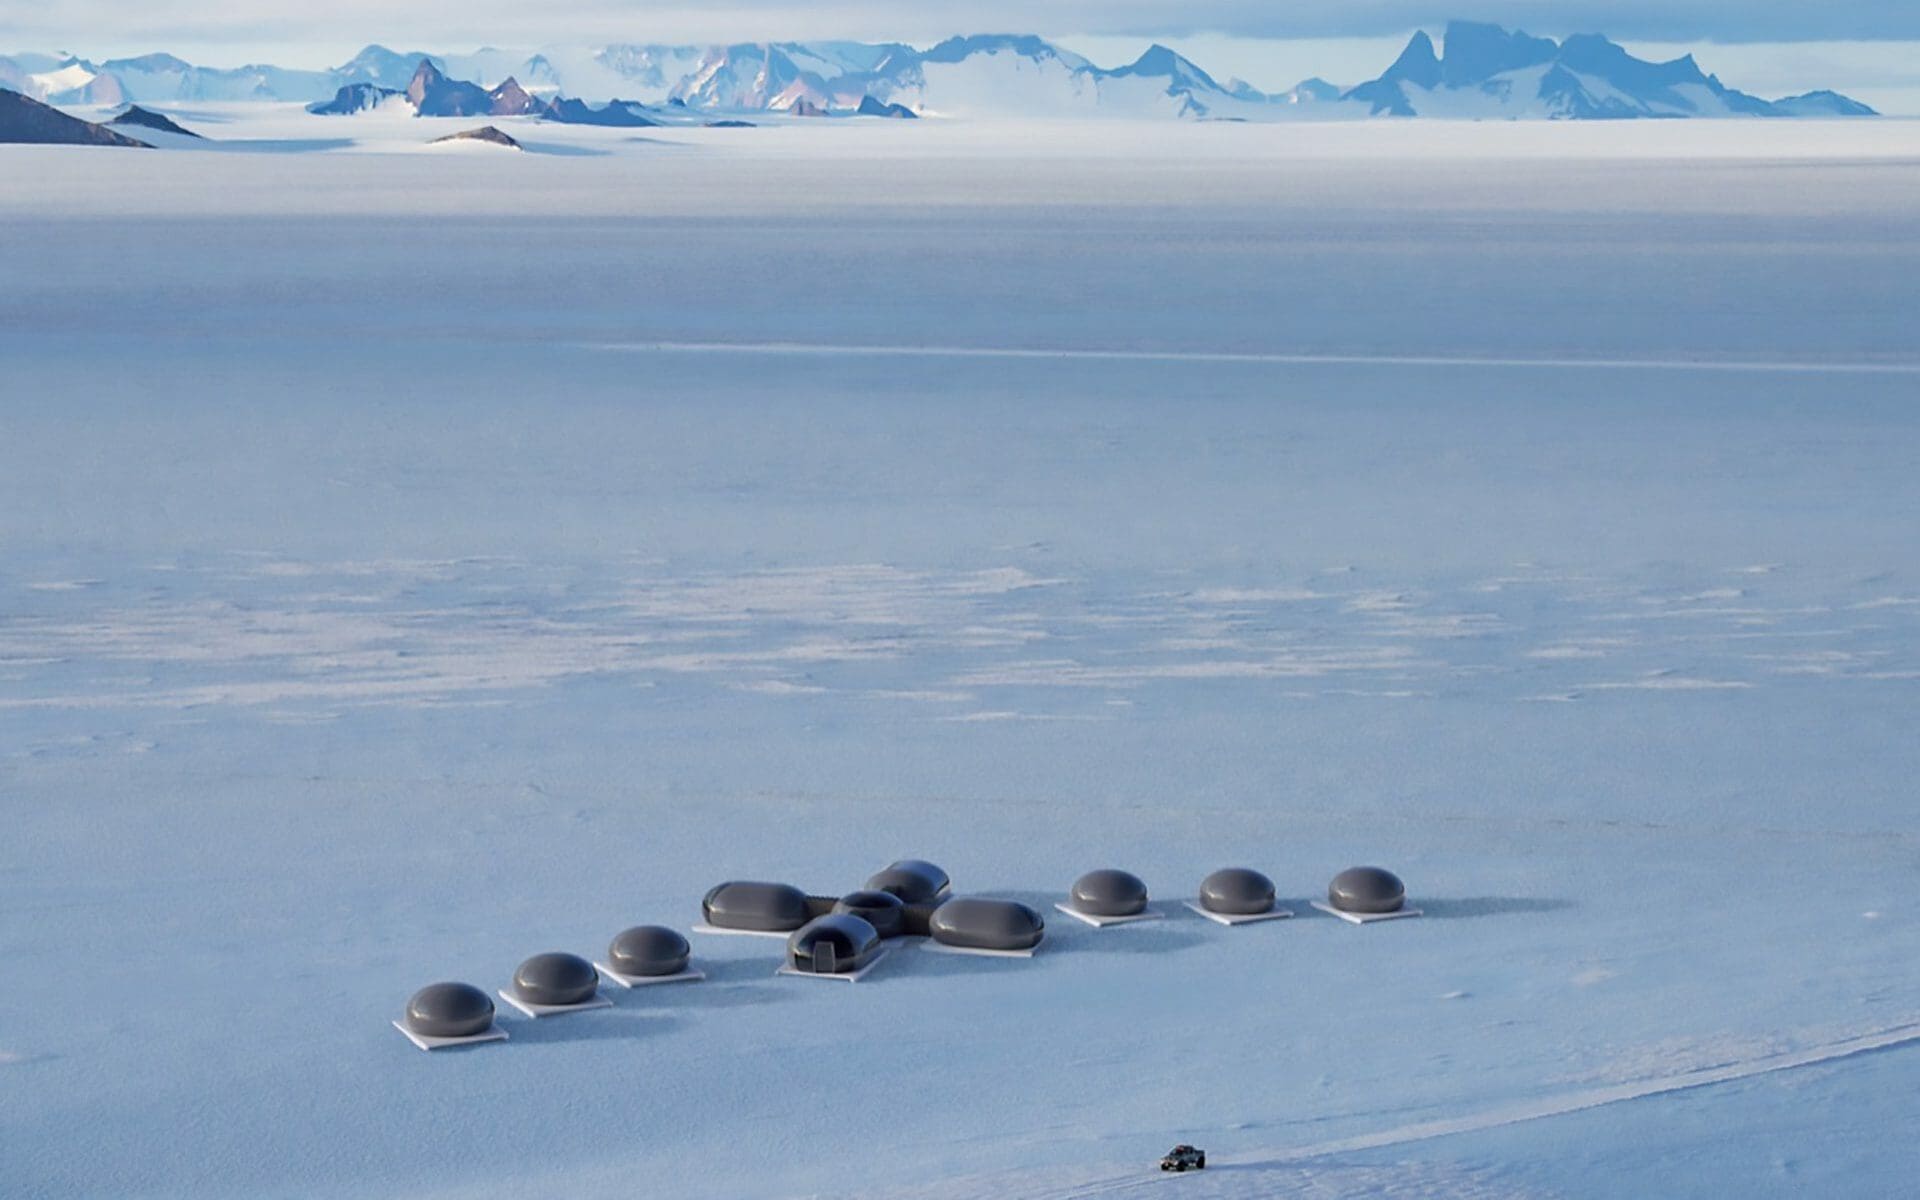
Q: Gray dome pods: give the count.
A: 11